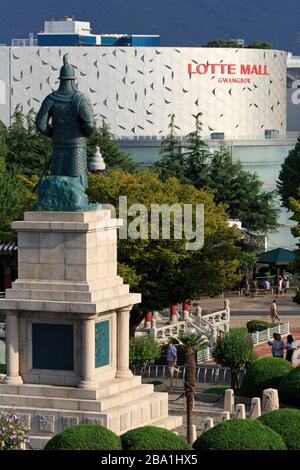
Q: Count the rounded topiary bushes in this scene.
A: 6